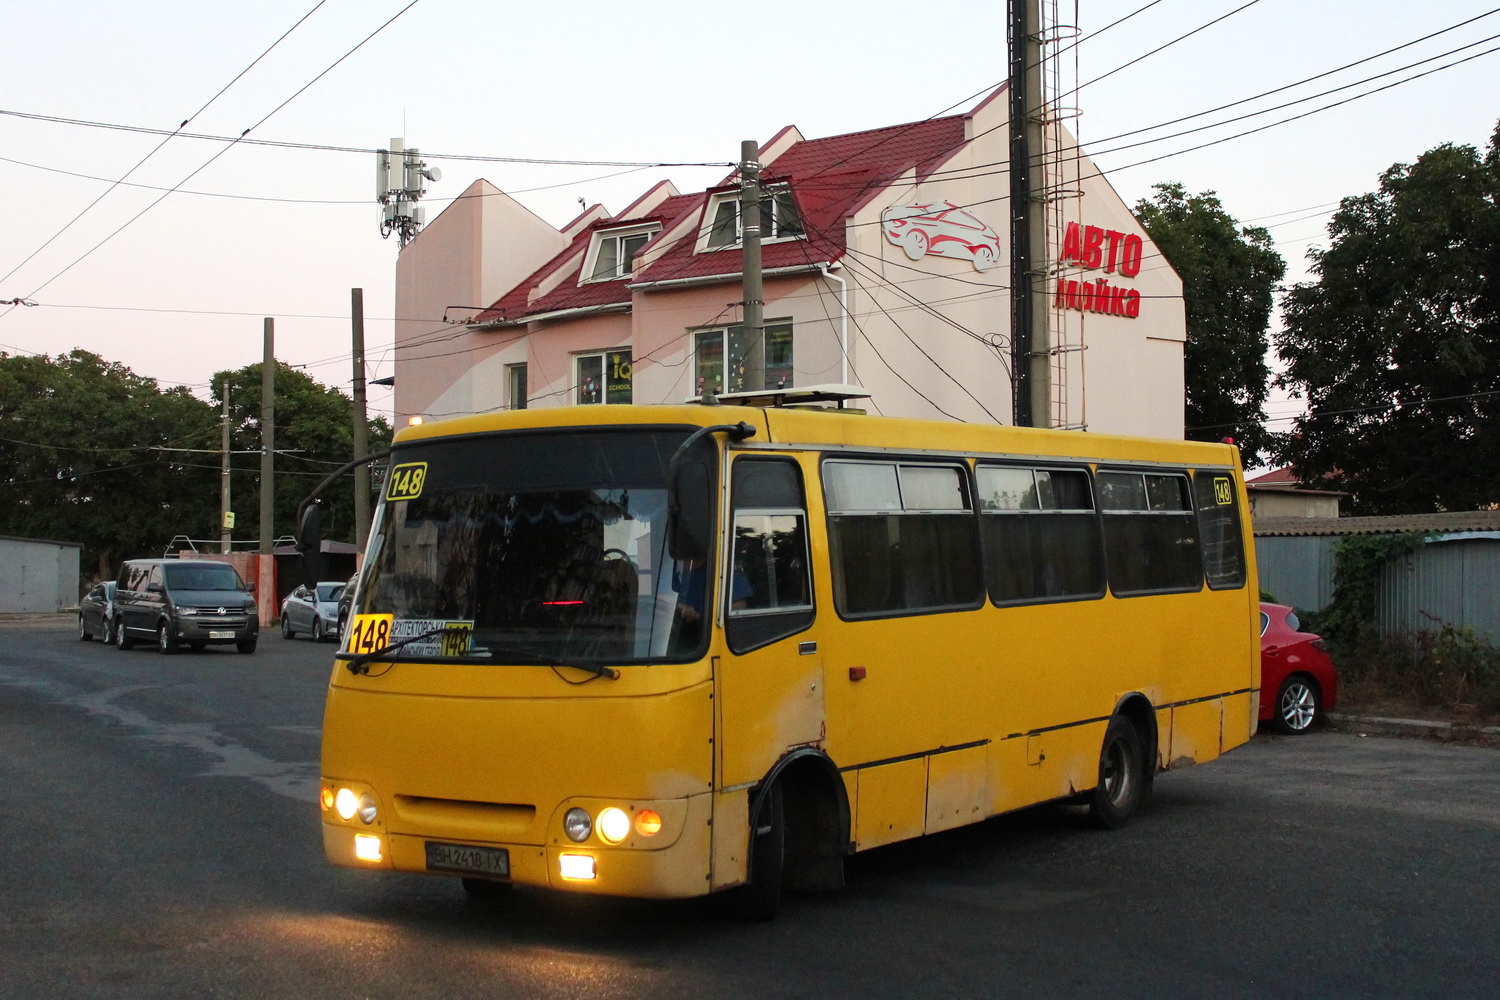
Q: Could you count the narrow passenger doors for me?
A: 1